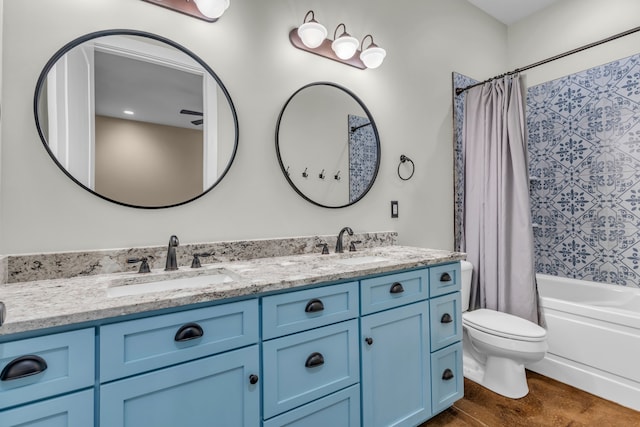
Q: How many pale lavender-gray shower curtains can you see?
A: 1